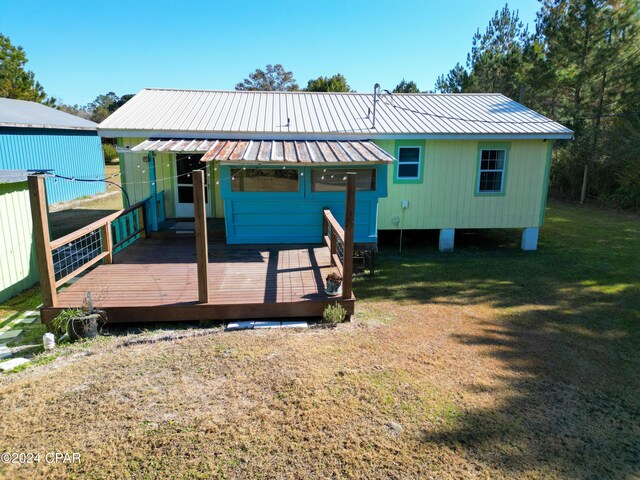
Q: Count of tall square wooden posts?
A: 3